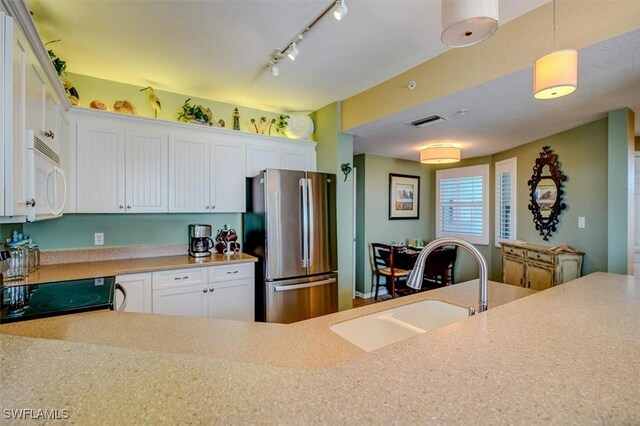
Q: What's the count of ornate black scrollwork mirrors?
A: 1